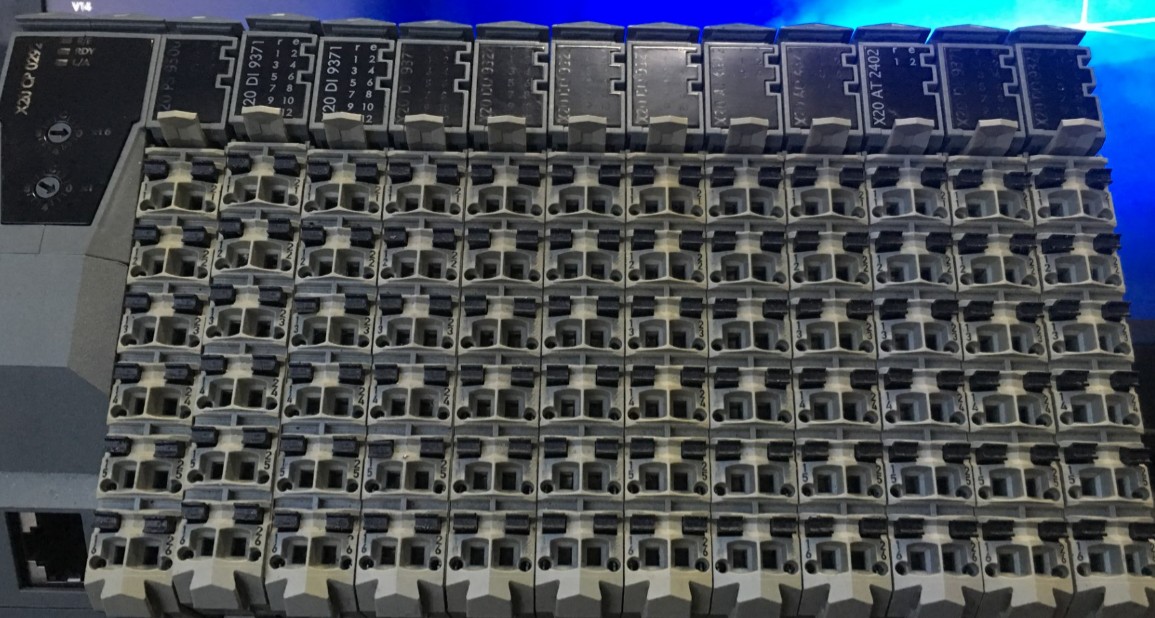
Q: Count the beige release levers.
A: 12